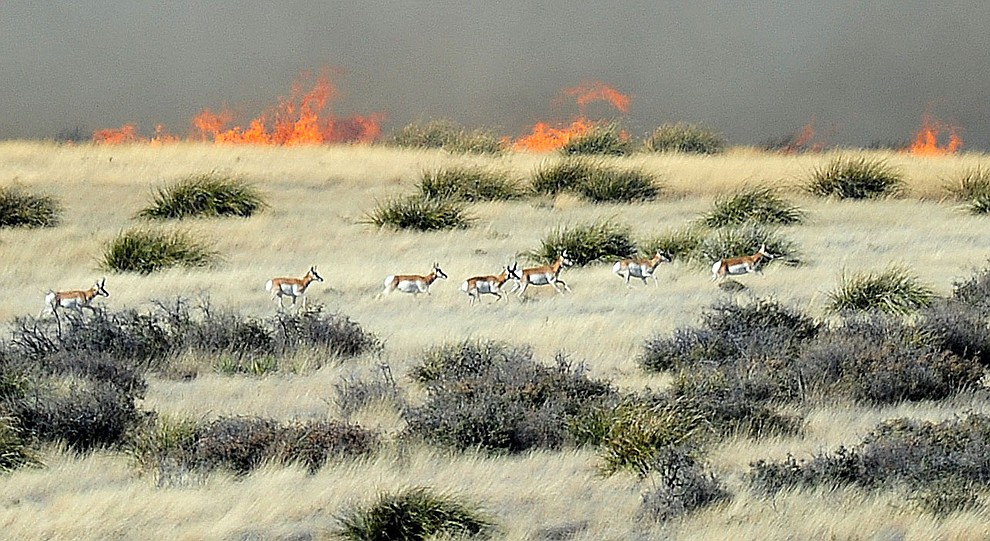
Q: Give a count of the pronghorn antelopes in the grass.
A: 7